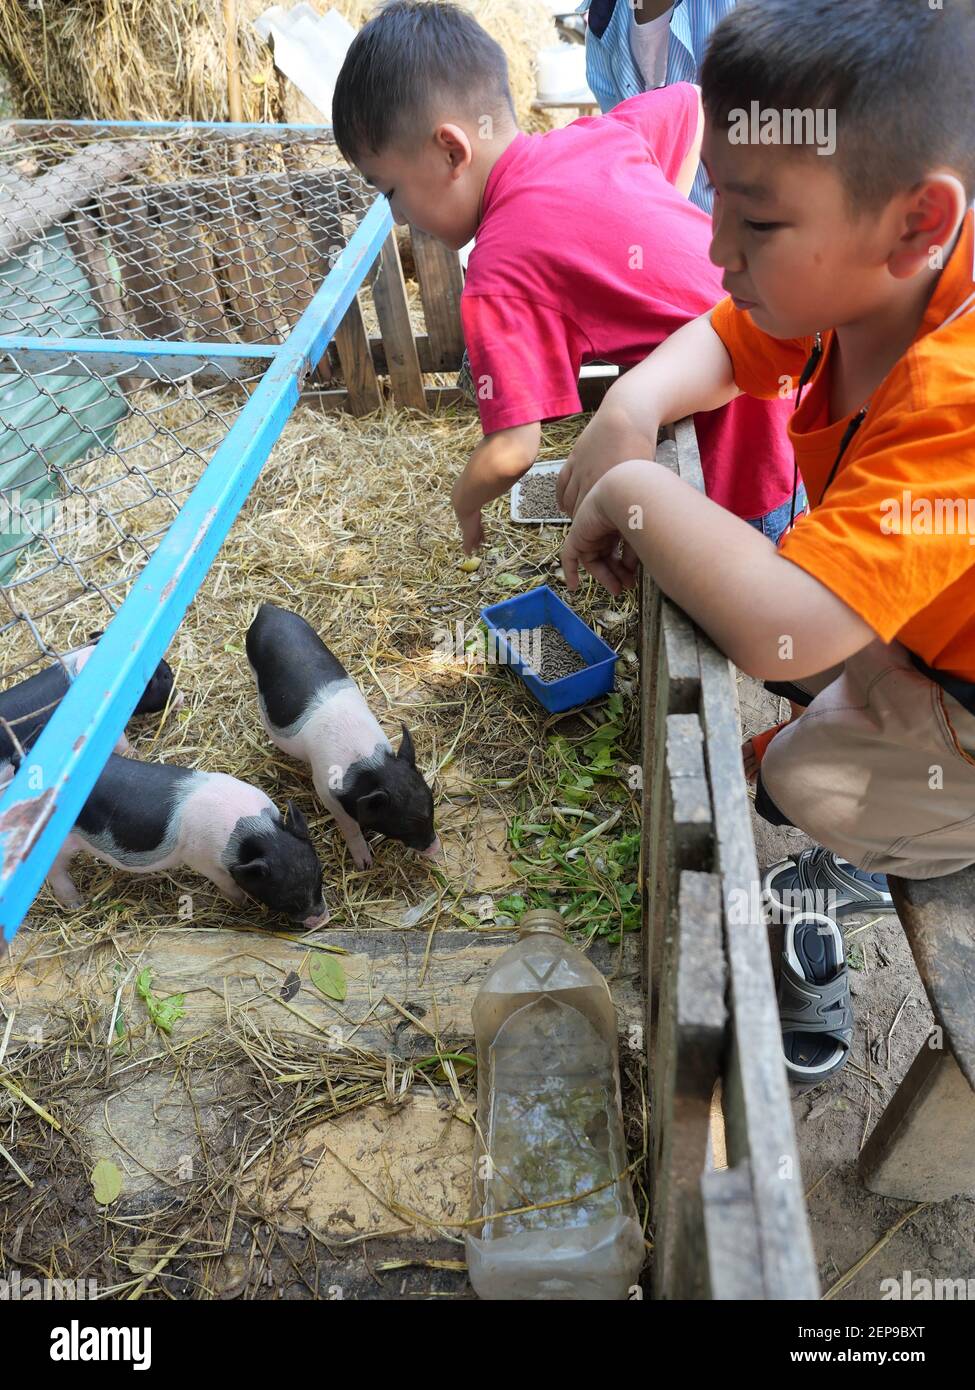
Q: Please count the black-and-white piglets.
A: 3